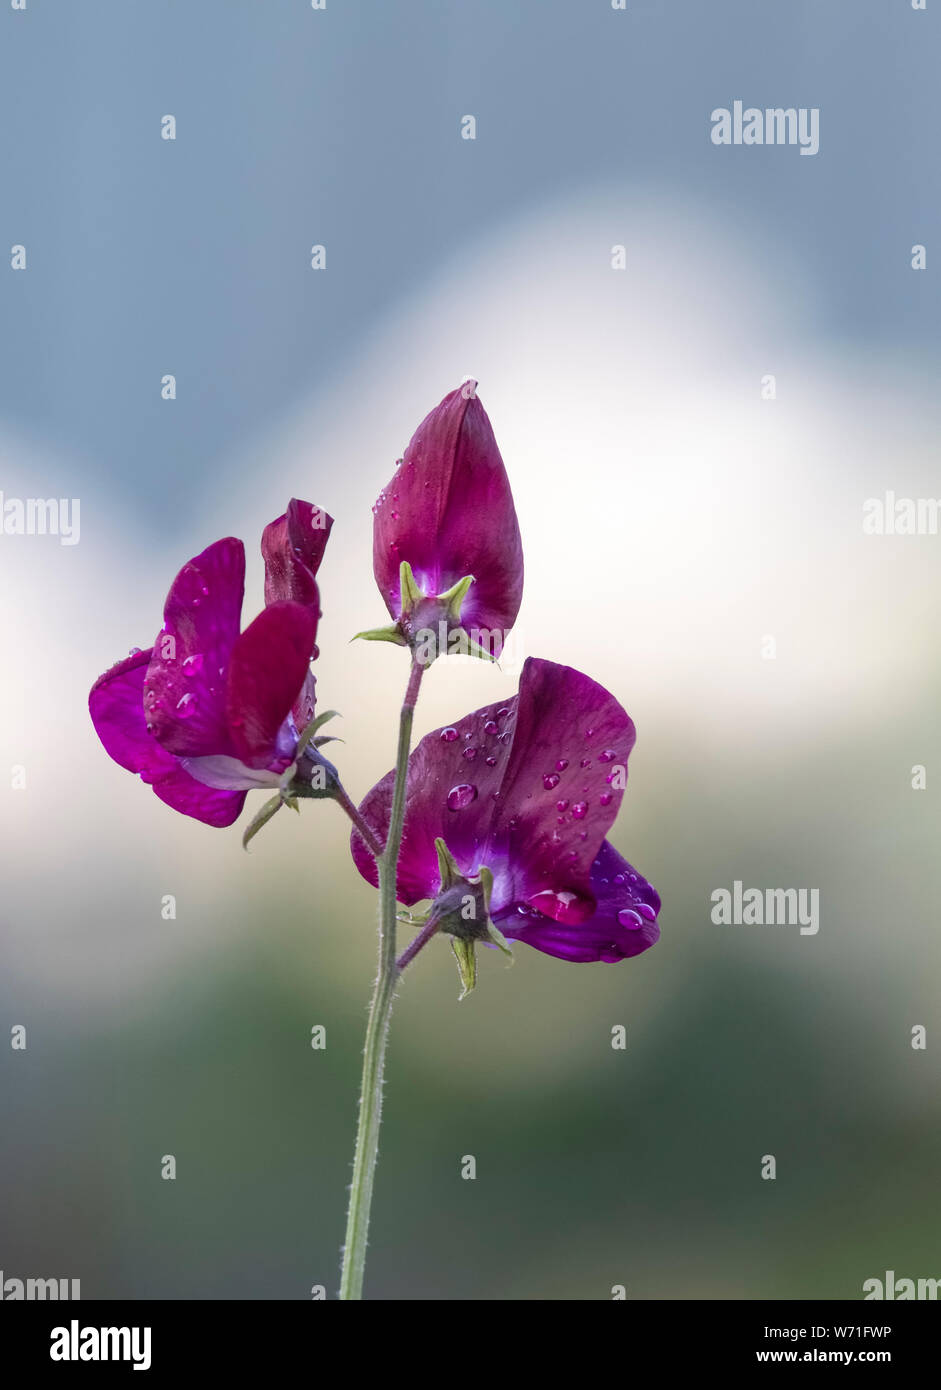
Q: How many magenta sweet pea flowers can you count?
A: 3